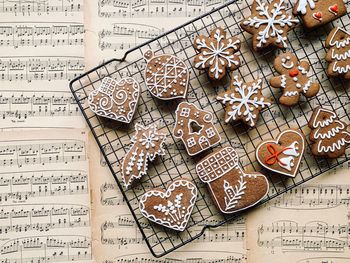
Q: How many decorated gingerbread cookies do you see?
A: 14